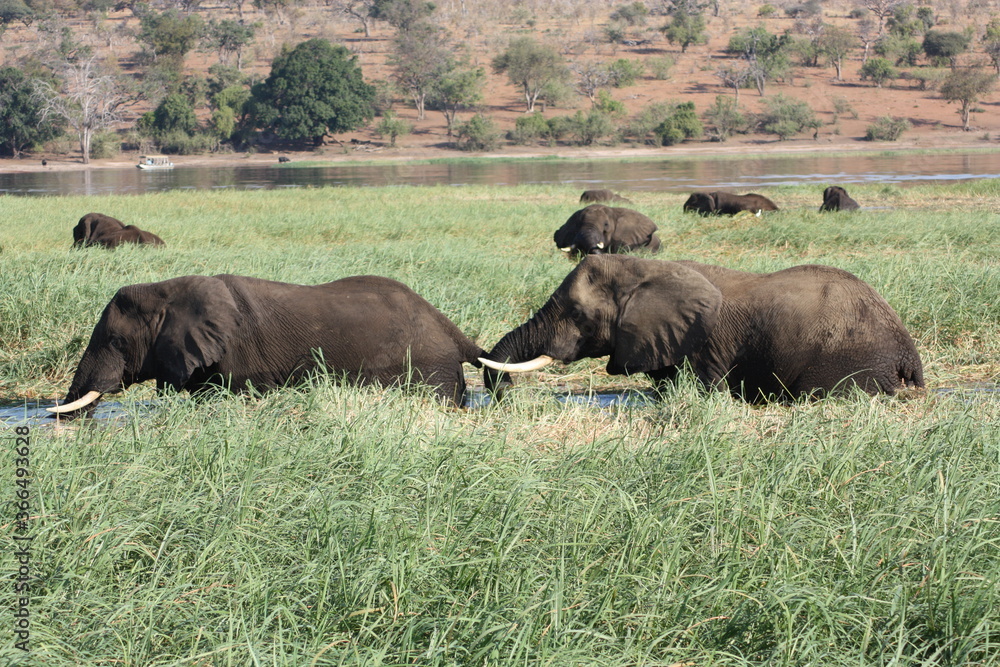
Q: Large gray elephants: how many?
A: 7